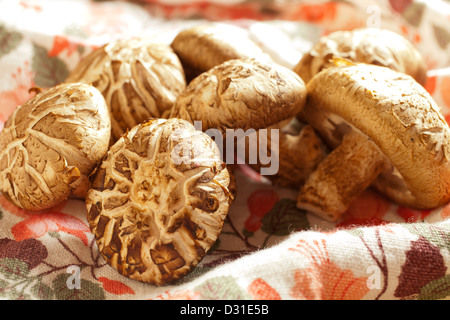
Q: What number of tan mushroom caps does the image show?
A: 7